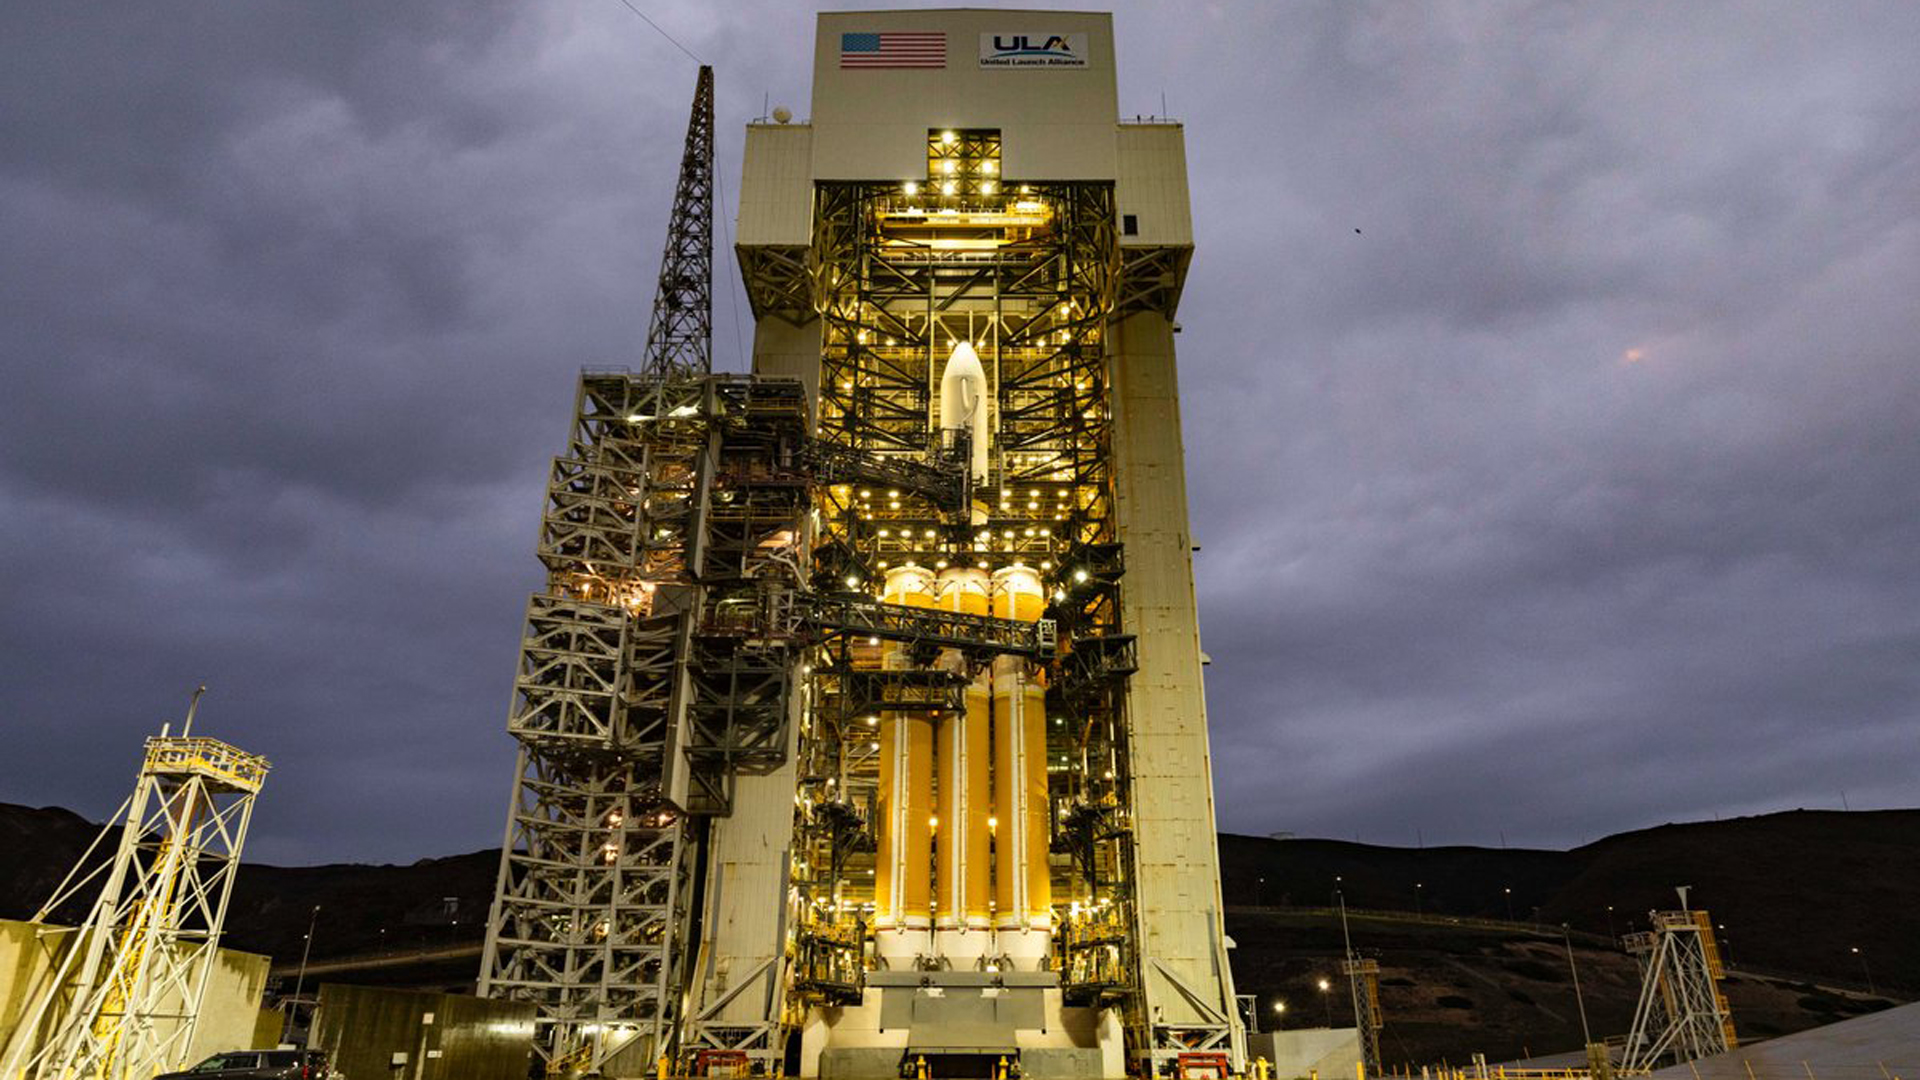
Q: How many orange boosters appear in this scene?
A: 3